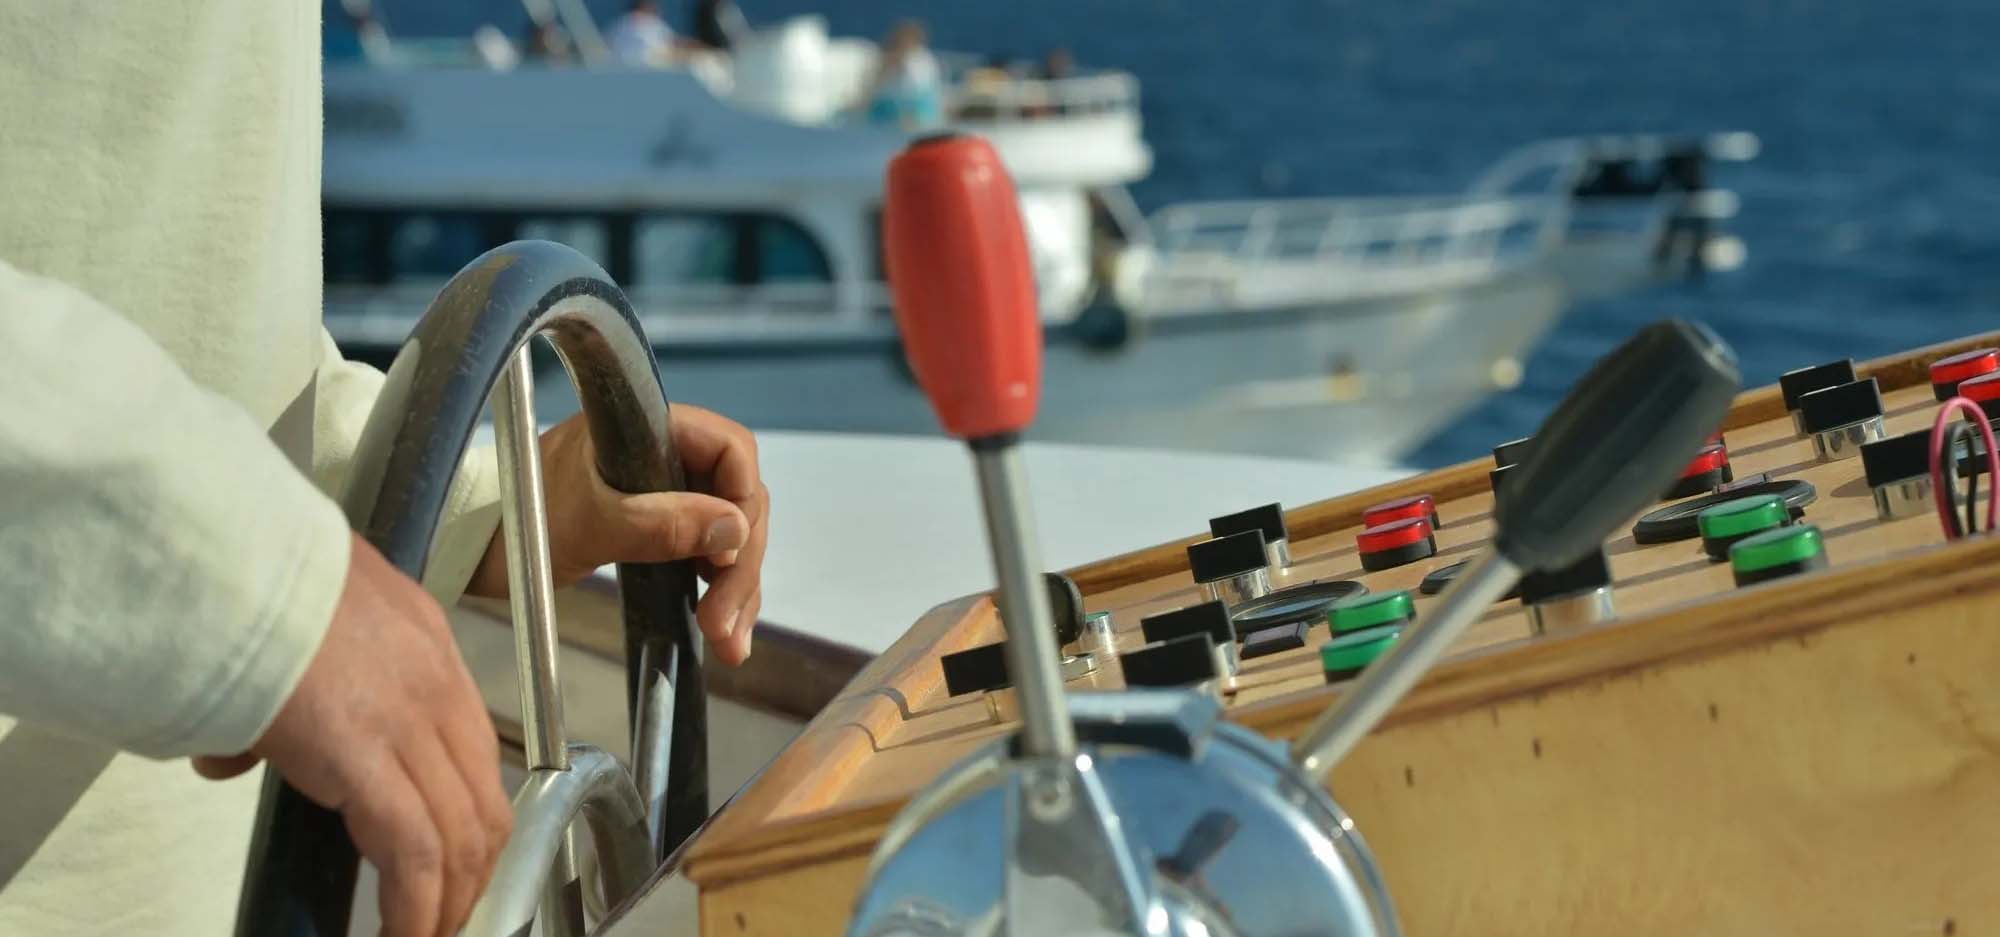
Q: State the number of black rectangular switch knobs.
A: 11